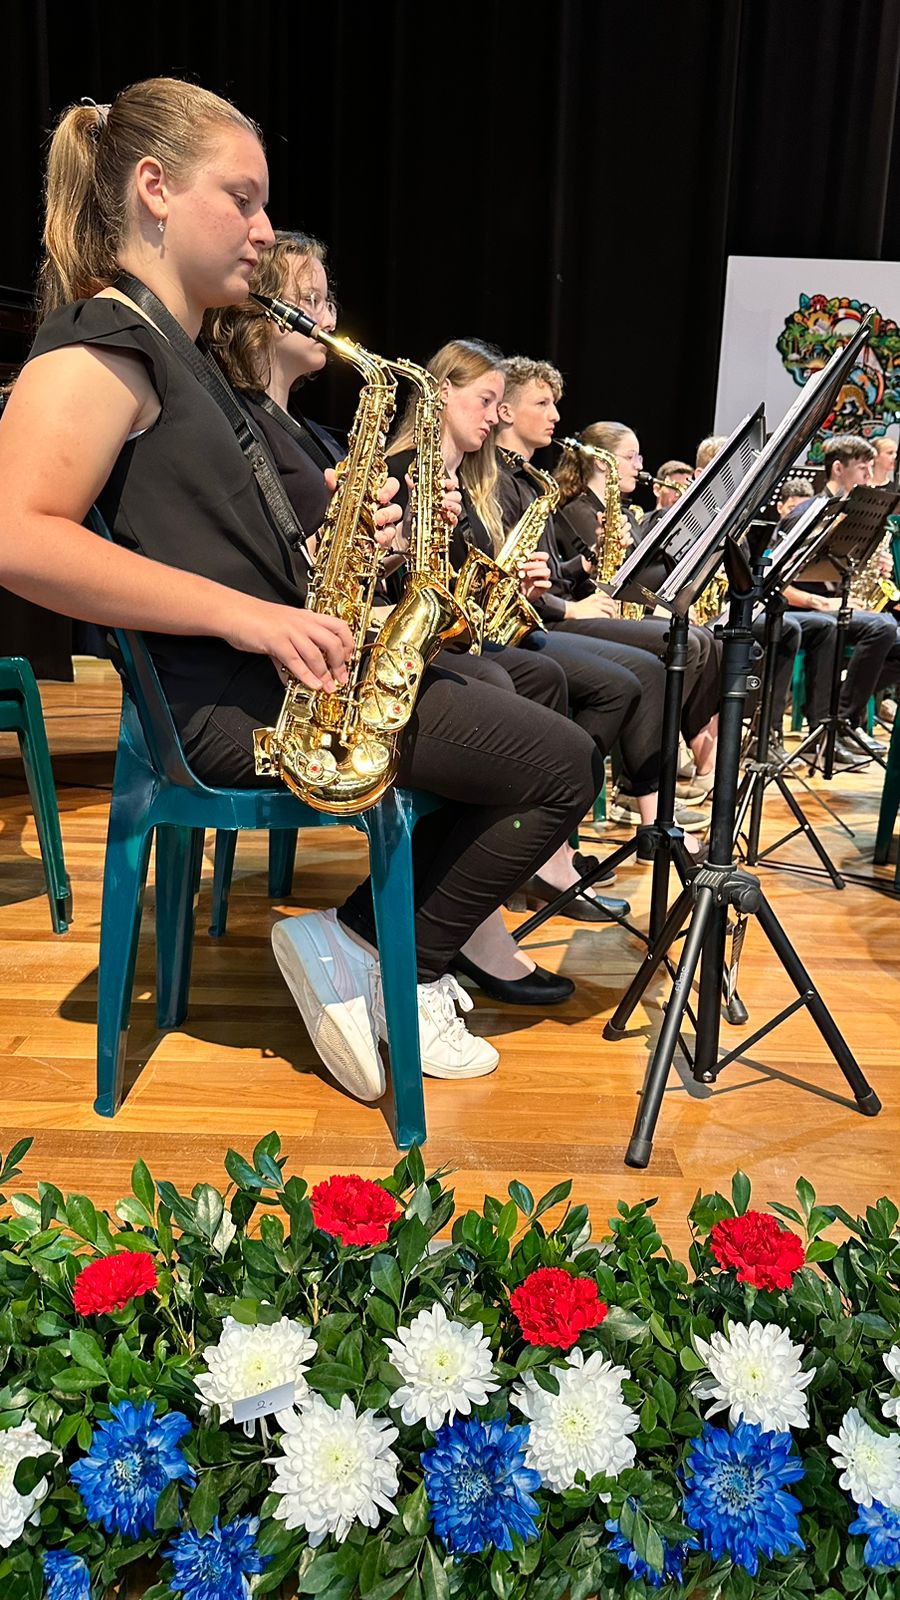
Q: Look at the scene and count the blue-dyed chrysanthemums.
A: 7